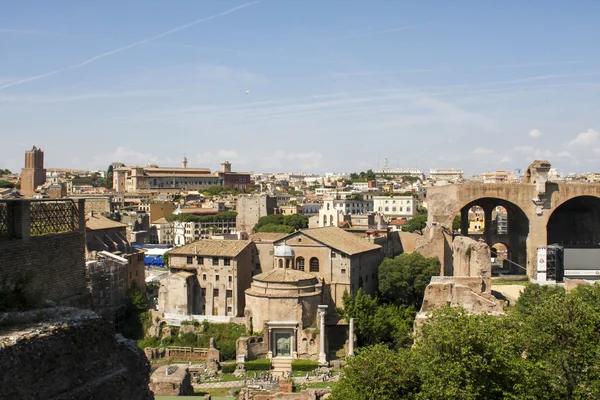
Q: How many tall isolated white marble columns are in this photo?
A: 2